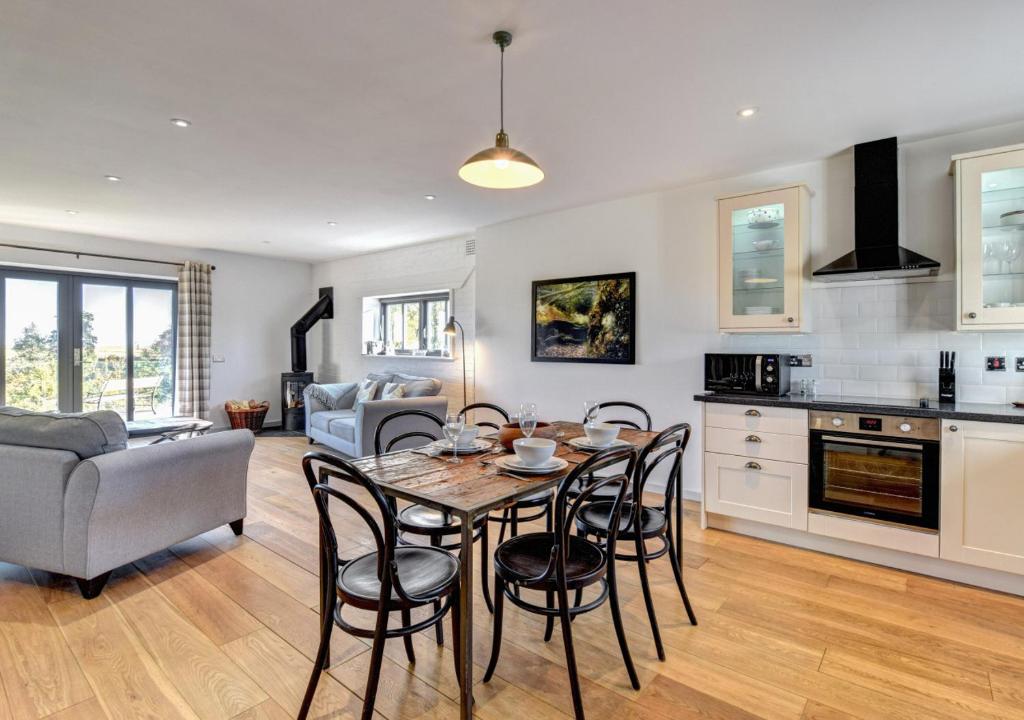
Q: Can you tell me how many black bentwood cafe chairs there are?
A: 6